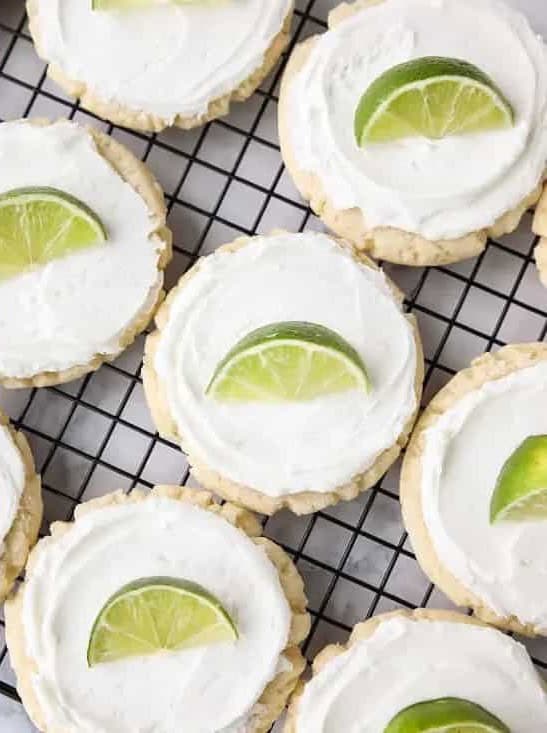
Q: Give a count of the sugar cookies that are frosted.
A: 8